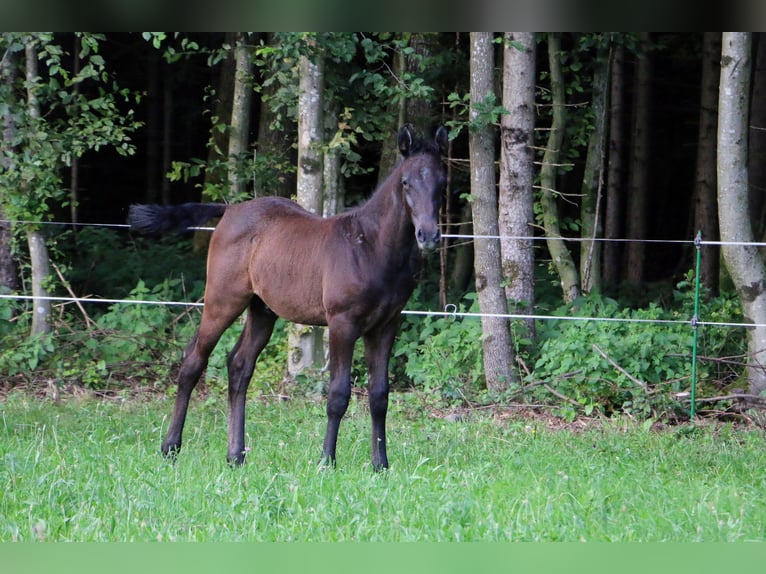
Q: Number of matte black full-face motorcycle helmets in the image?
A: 0